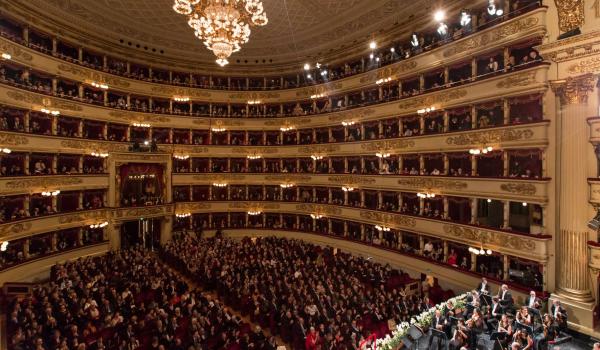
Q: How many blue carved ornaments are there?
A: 0